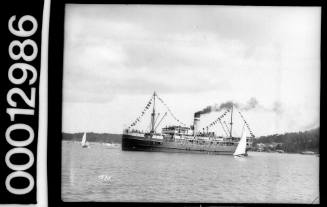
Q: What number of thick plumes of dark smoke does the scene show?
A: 1